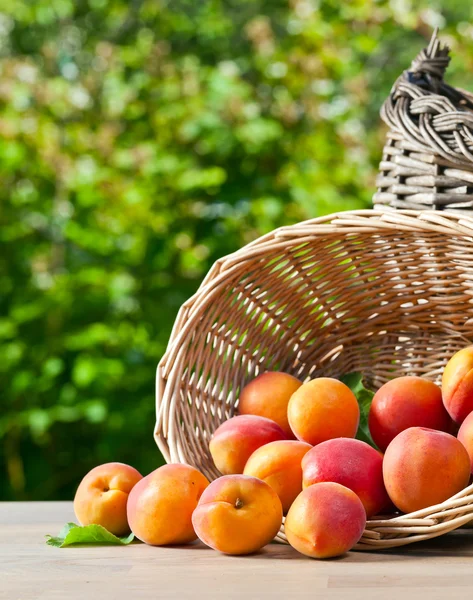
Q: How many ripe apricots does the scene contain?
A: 13